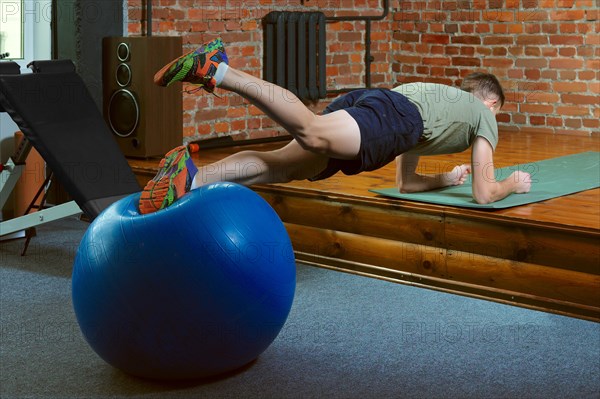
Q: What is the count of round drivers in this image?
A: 3